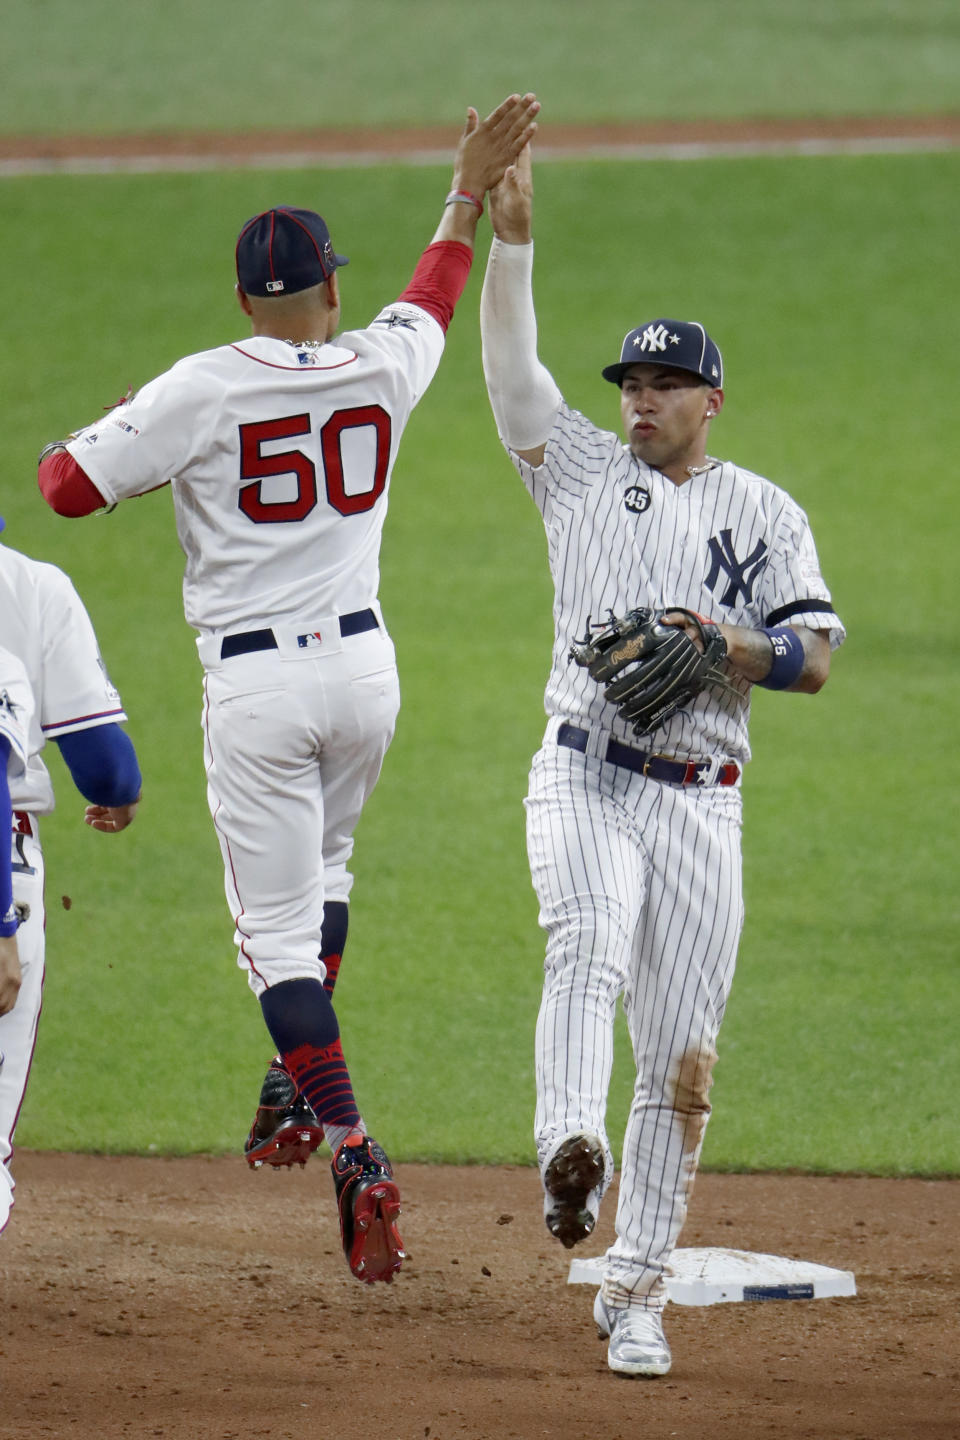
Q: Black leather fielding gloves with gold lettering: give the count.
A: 1